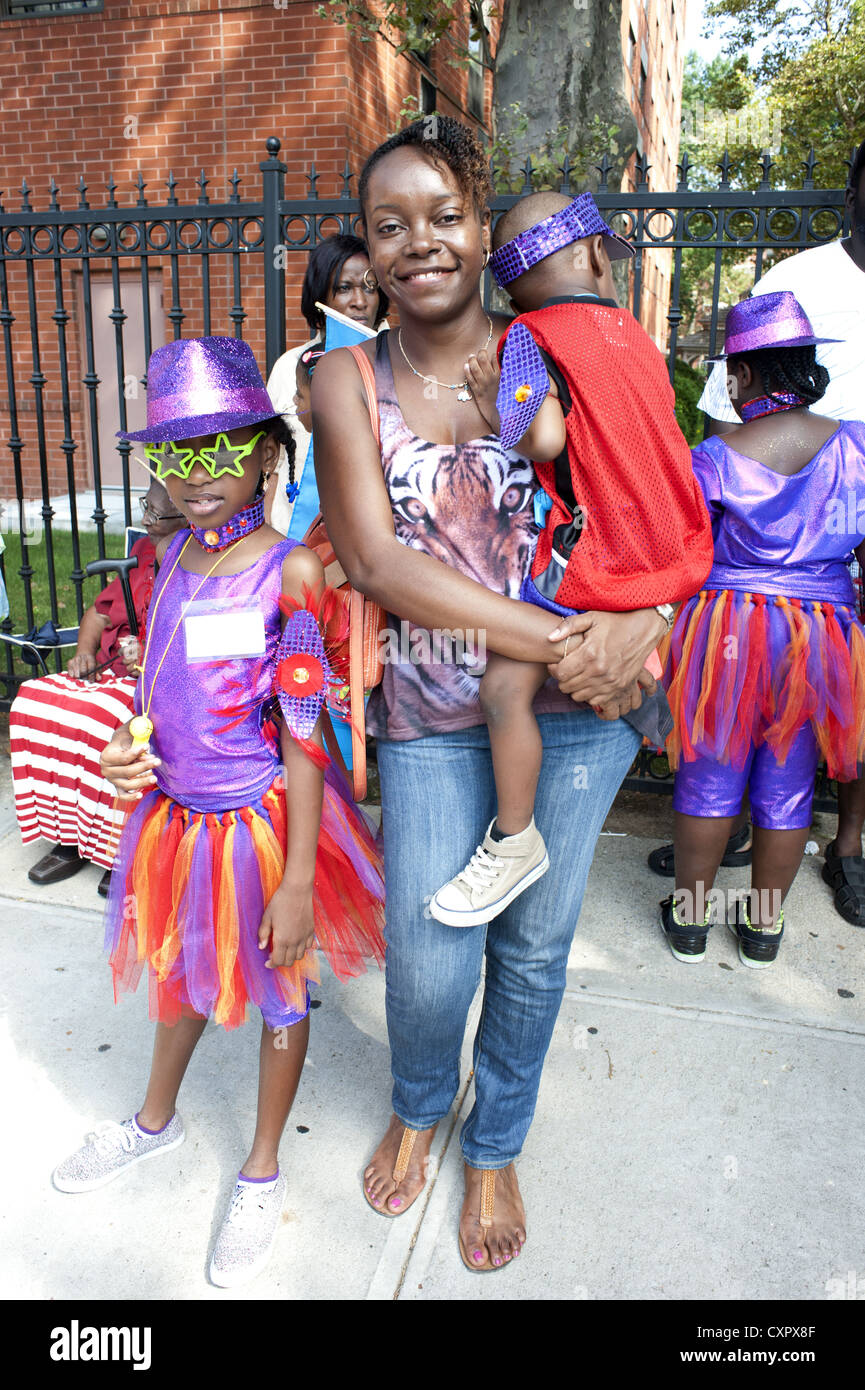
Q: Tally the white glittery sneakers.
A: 2